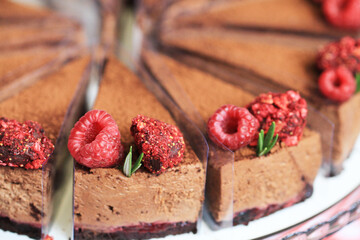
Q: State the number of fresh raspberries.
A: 4